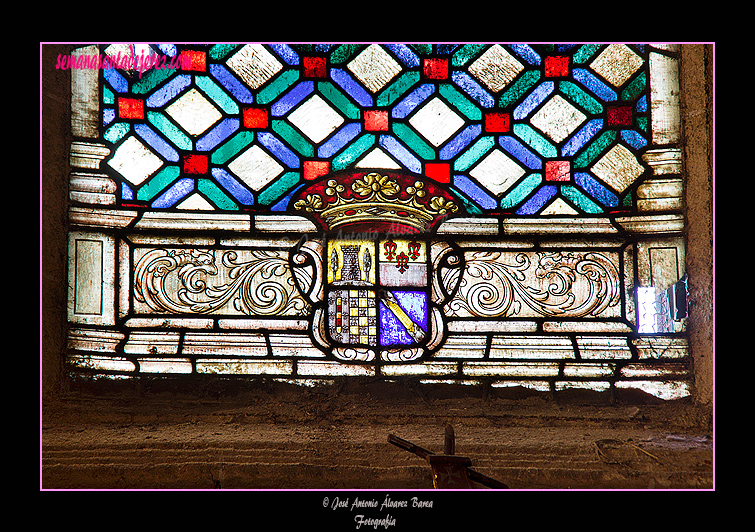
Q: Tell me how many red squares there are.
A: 13